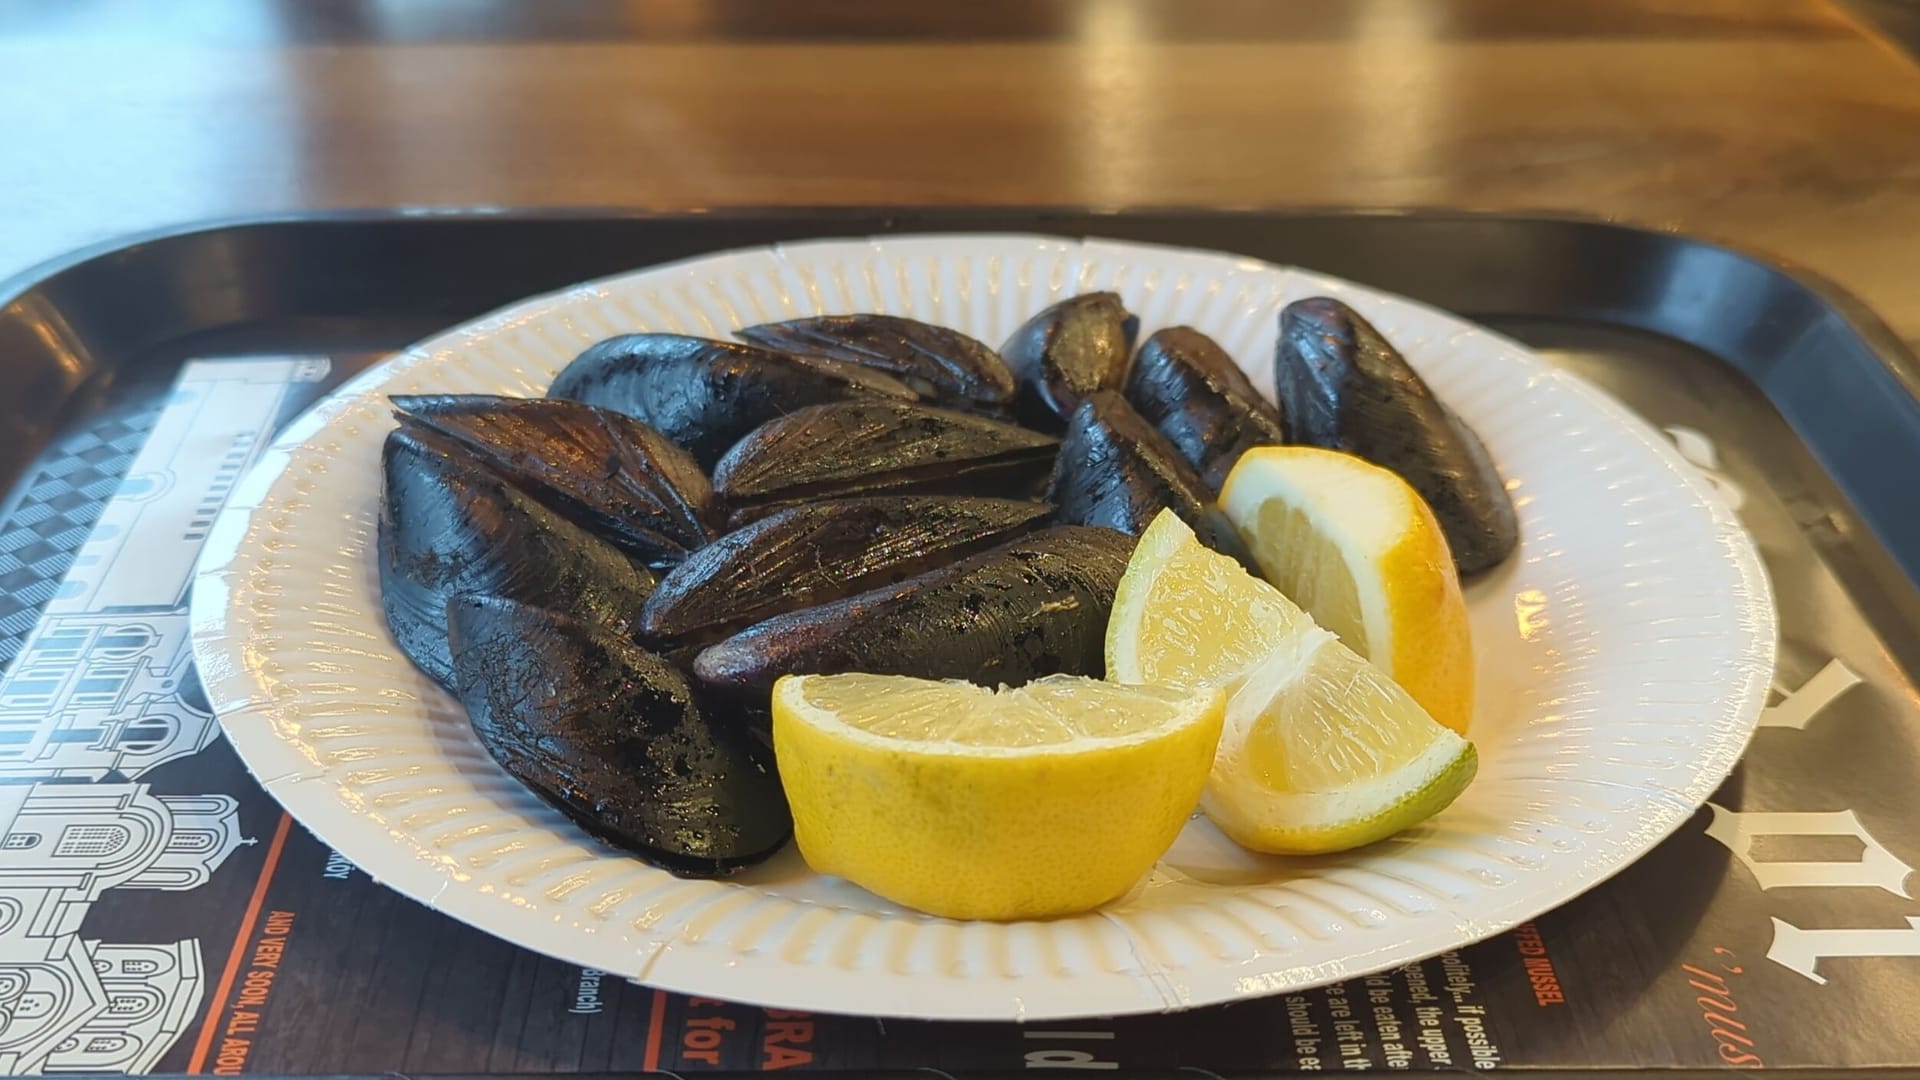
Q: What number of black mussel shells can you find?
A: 12